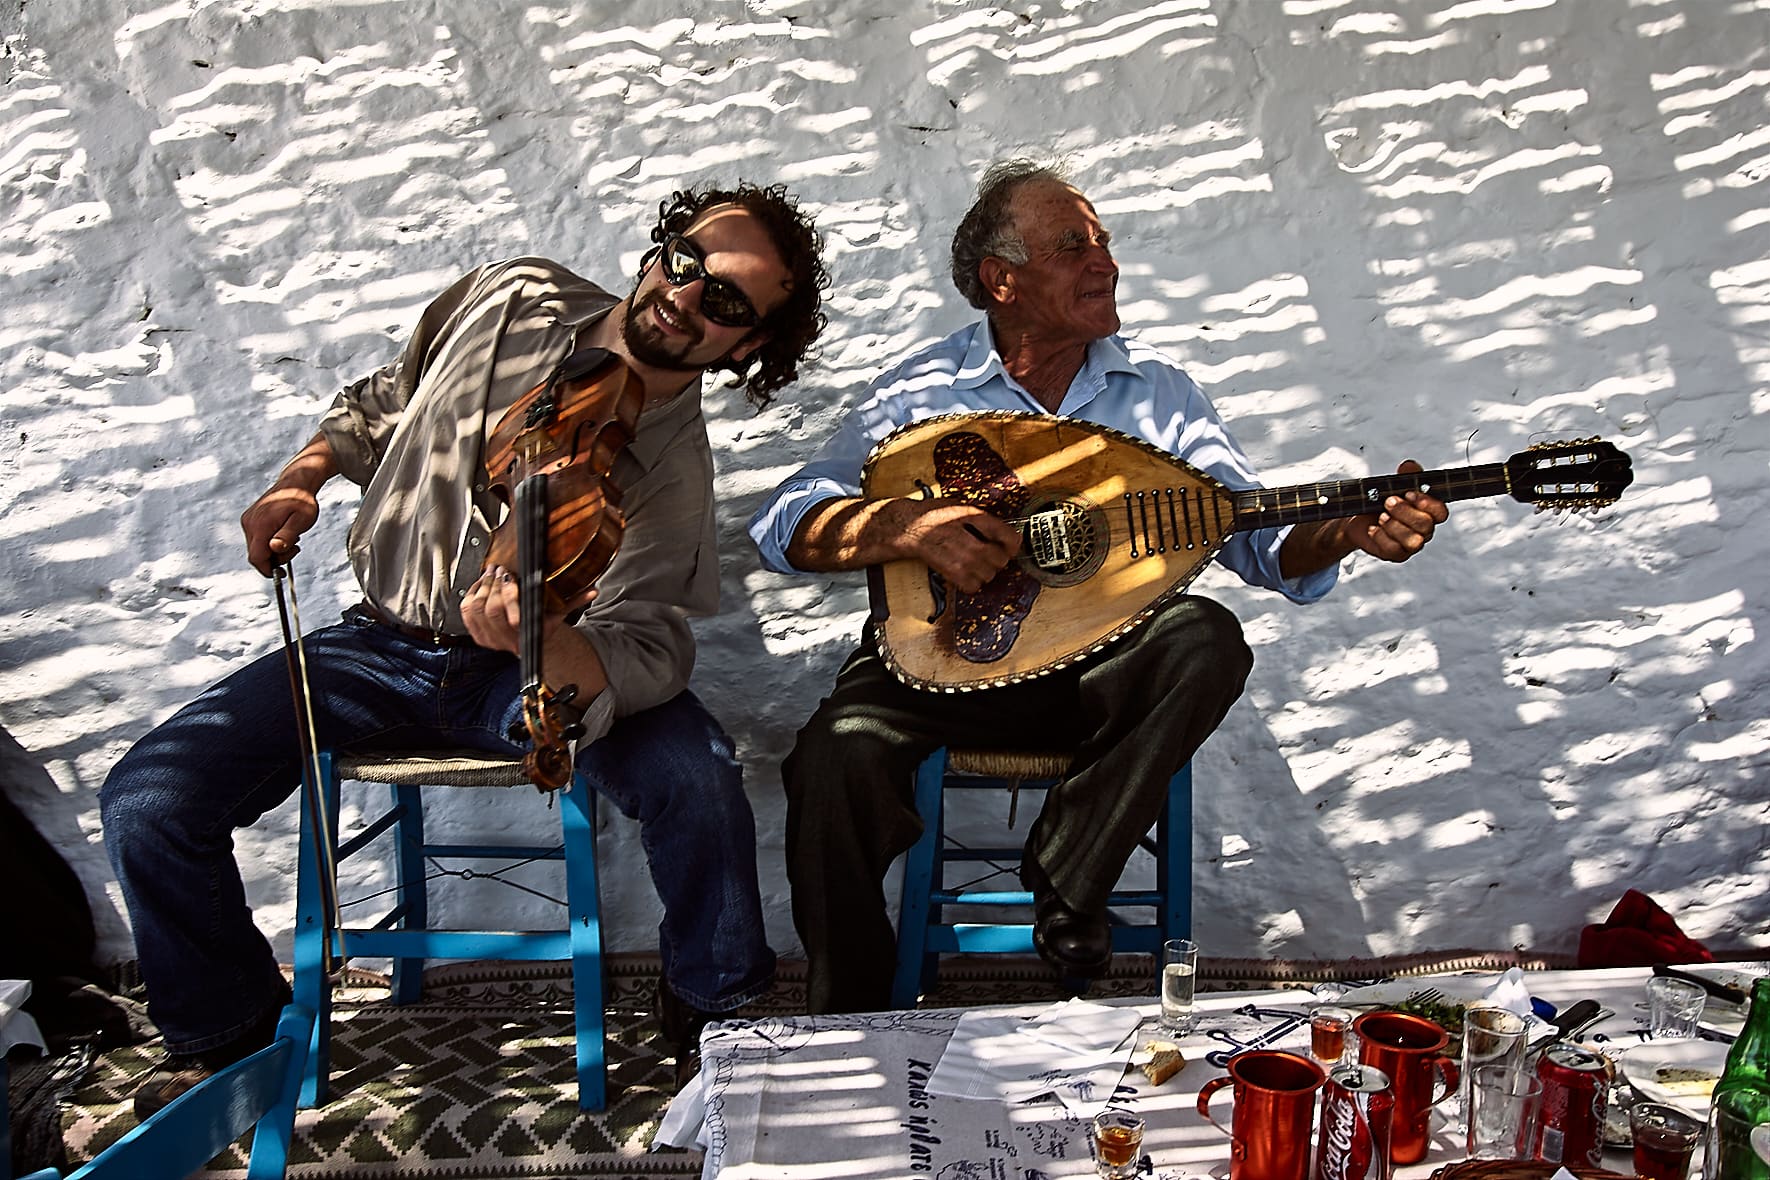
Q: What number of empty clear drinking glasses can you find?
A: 3